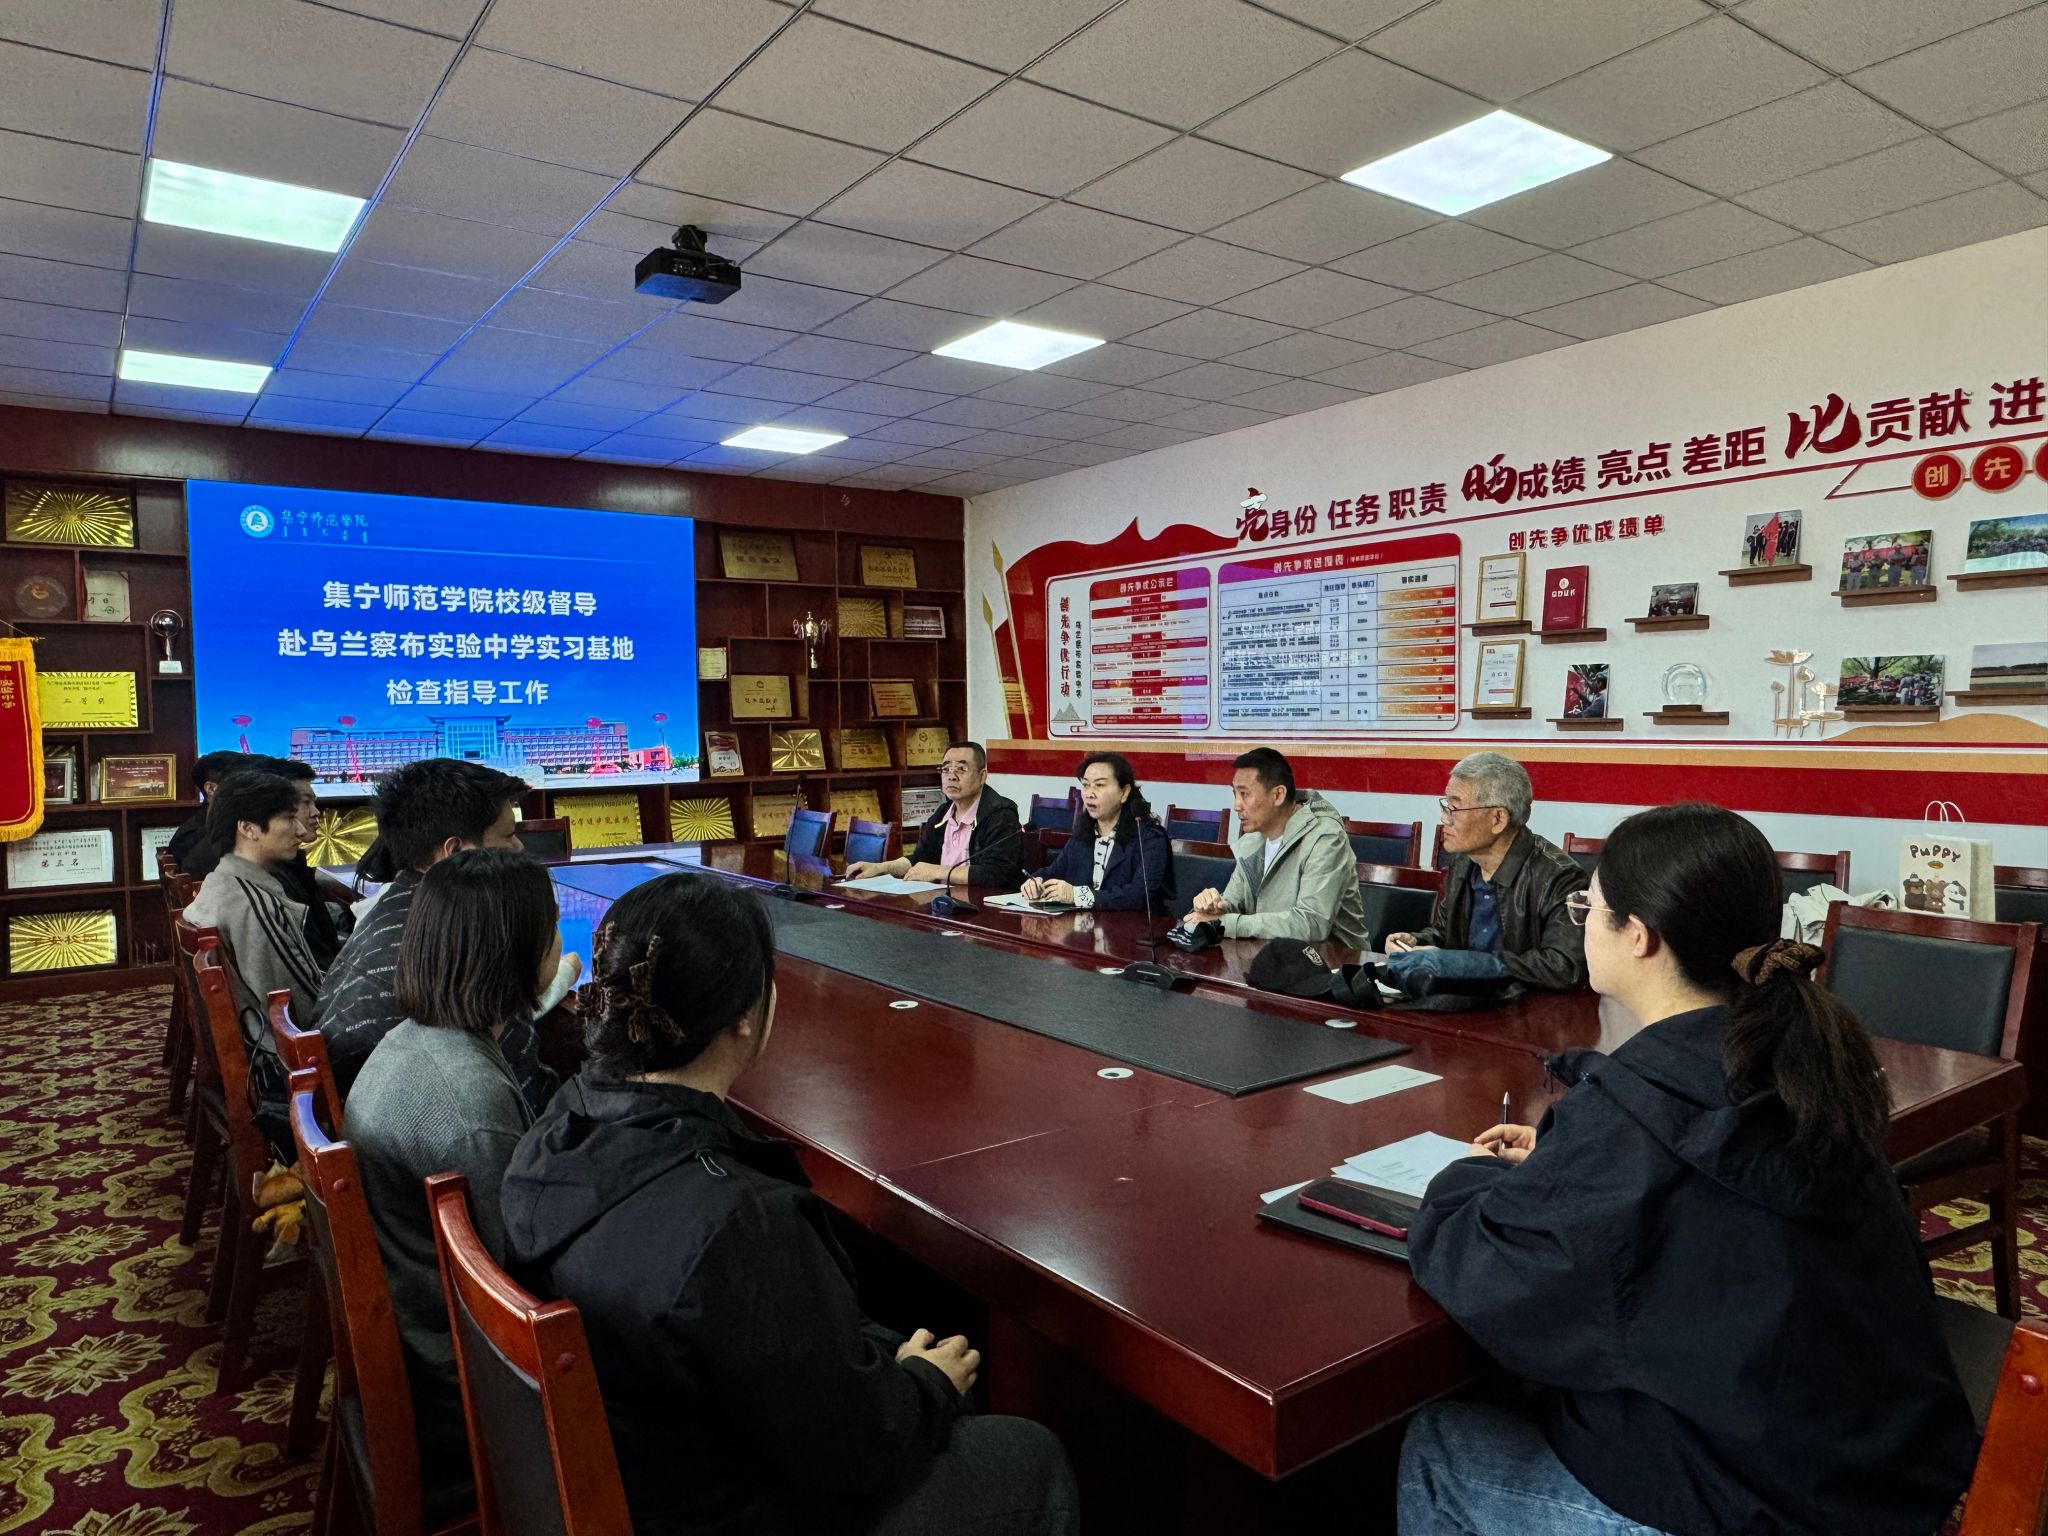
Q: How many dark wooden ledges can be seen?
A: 11